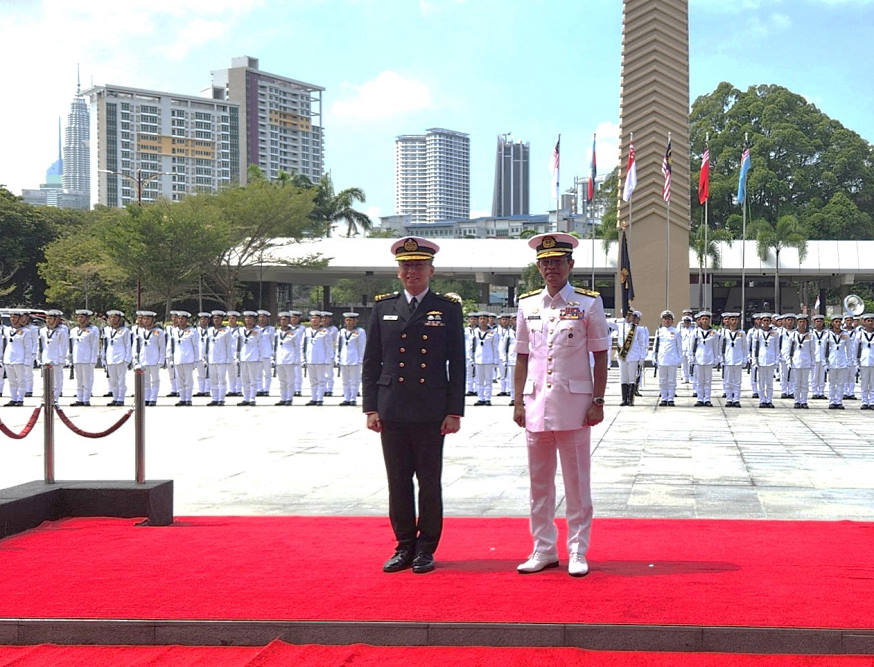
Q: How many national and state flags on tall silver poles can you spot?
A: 6